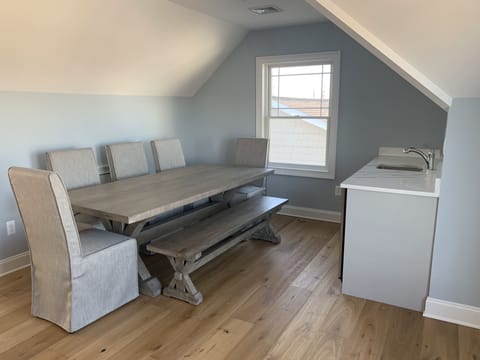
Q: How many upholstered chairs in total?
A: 5